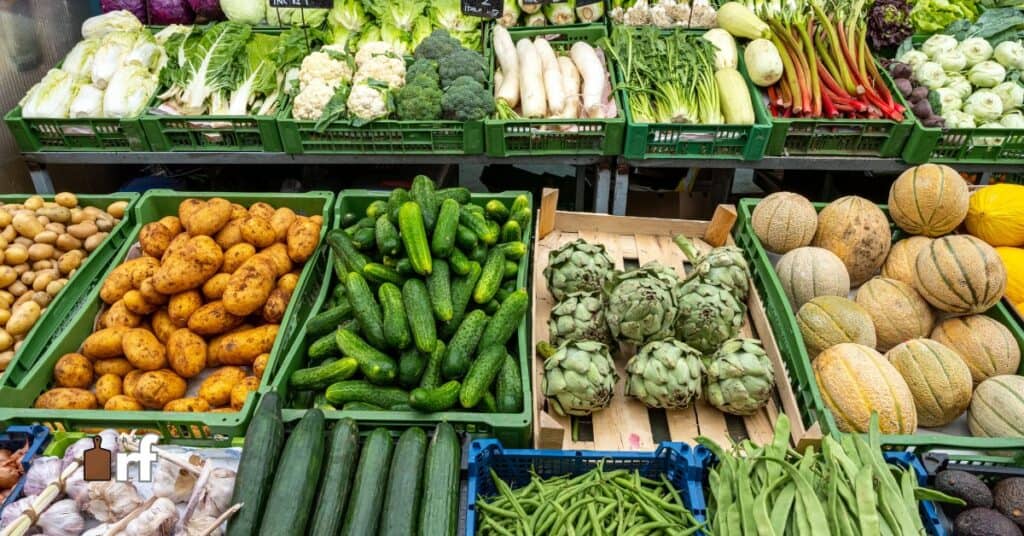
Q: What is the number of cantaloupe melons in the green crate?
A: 12